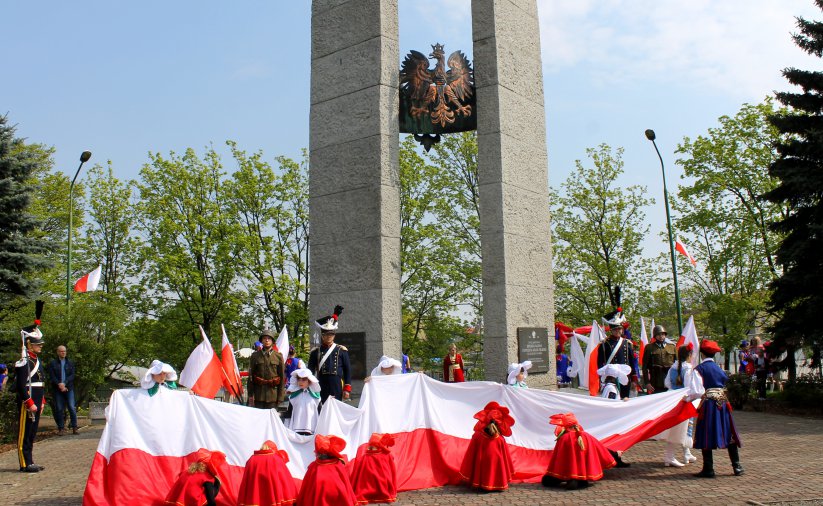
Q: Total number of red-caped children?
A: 6